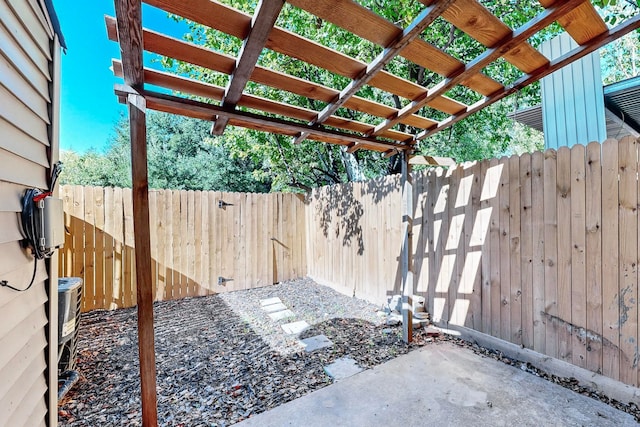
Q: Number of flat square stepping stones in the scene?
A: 6